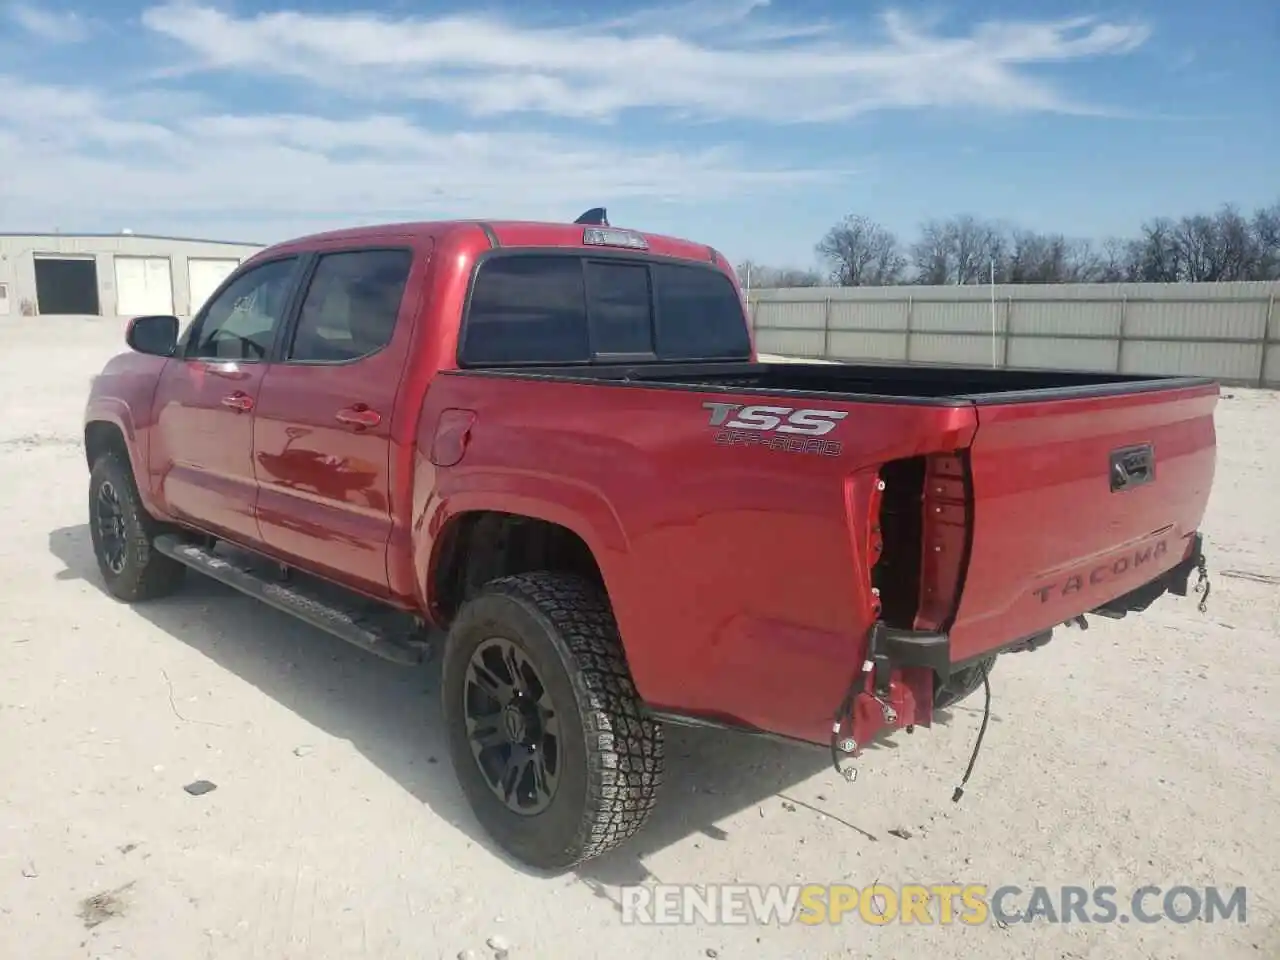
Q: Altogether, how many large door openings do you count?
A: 3